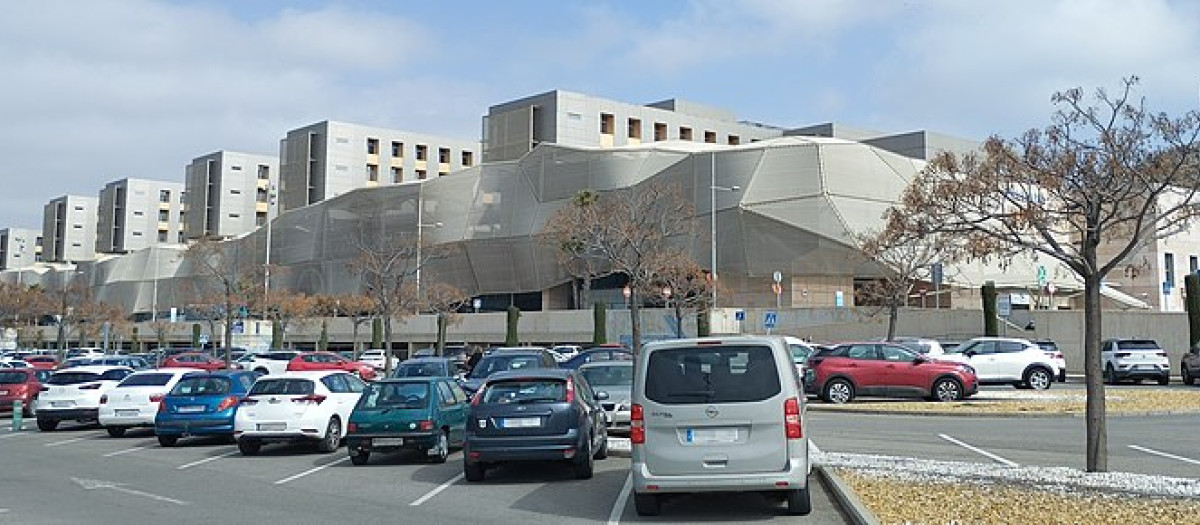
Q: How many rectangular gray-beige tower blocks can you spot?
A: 6